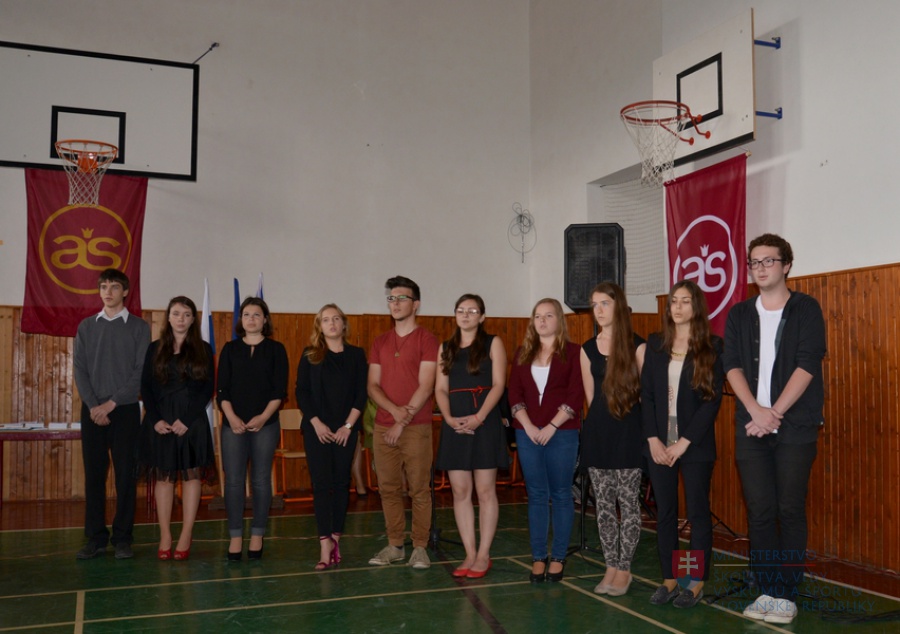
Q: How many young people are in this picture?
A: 10